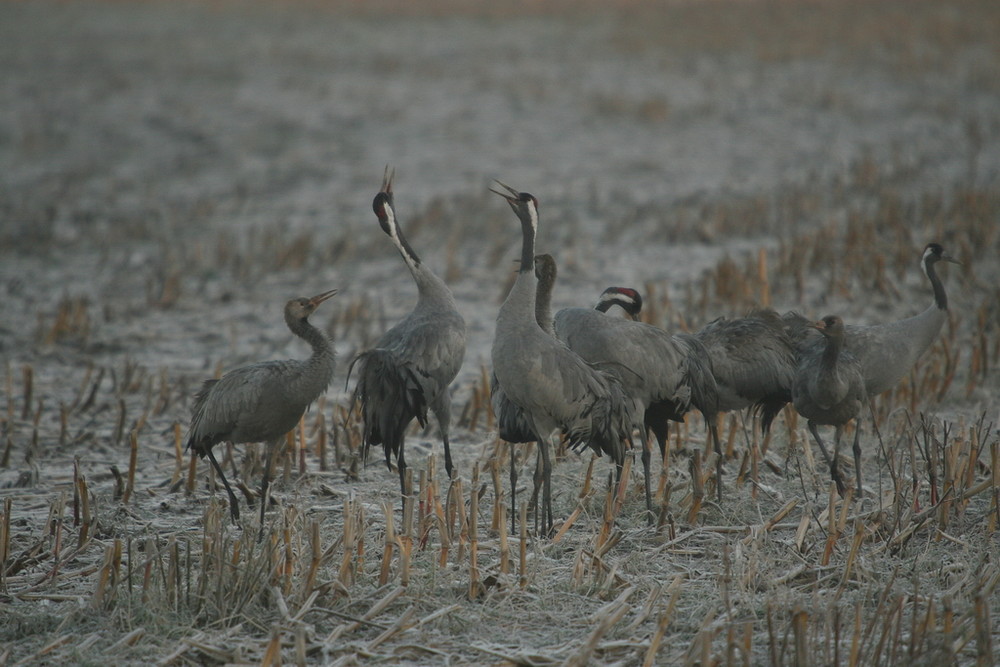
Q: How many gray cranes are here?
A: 8